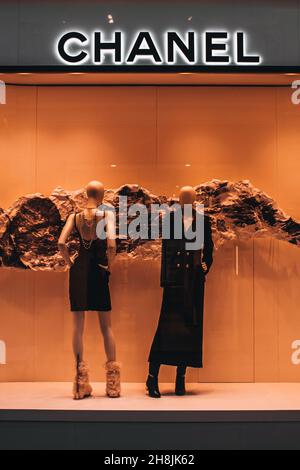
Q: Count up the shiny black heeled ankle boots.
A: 2